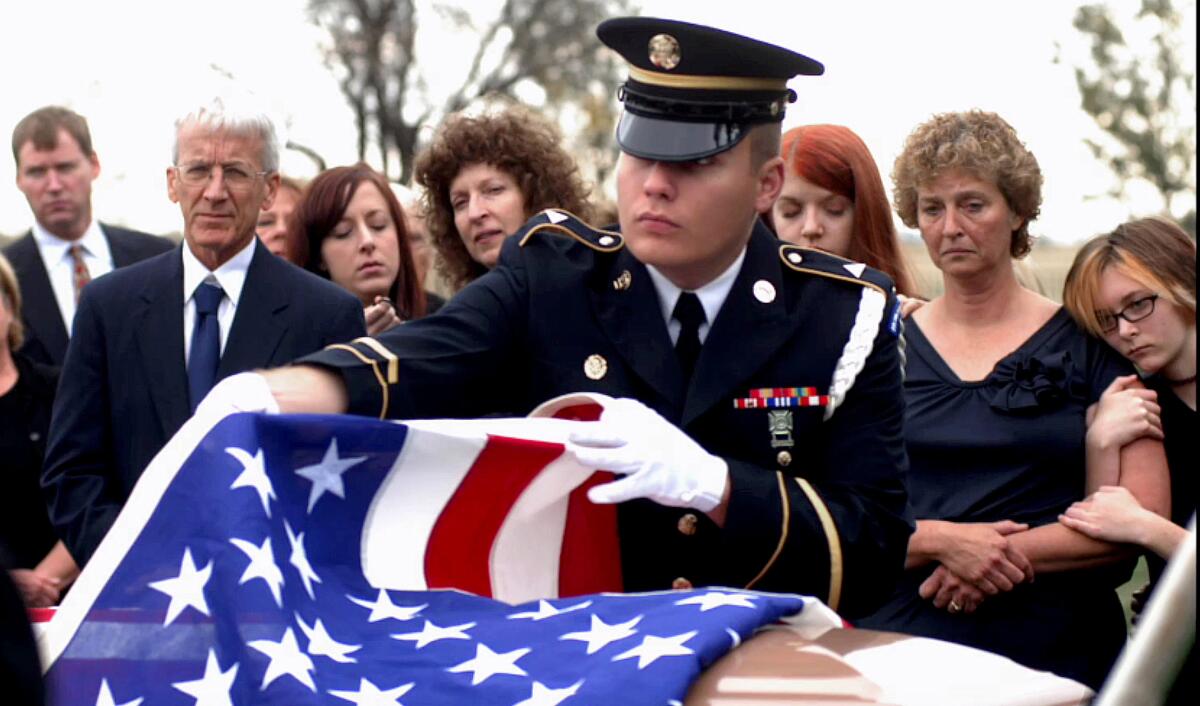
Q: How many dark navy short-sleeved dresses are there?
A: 1